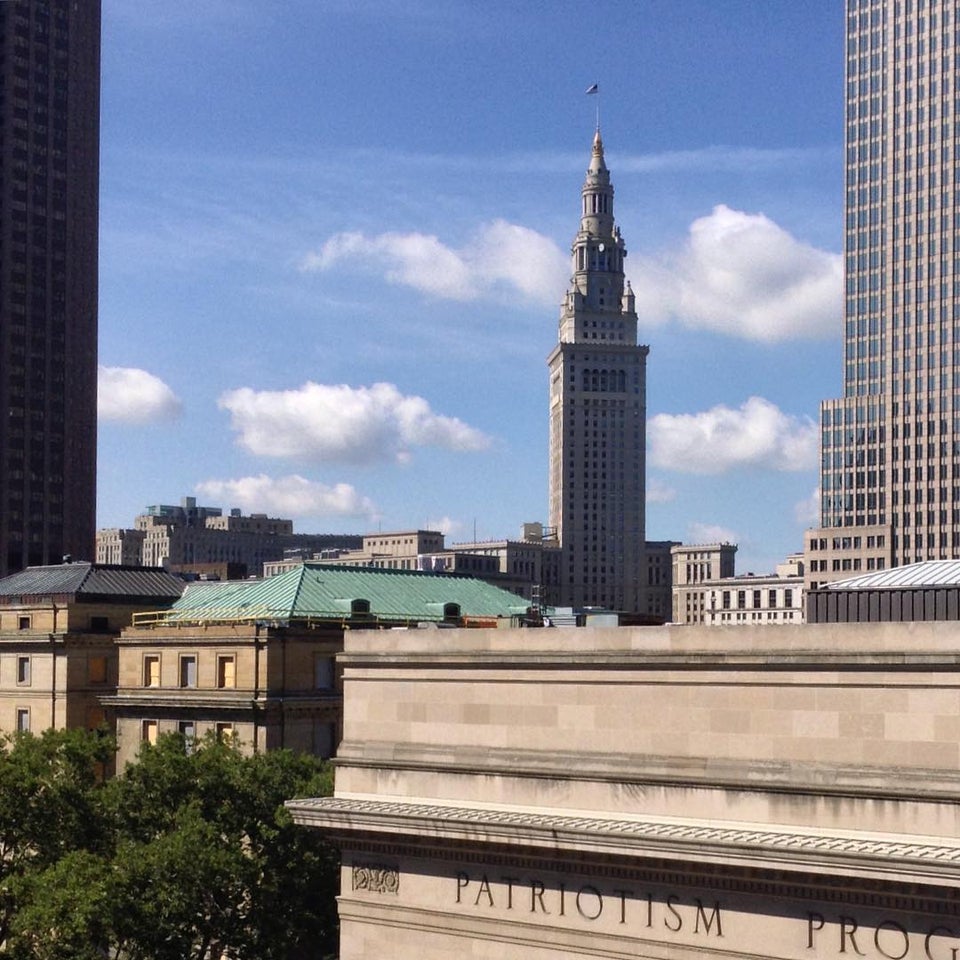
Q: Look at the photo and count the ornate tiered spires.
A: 1